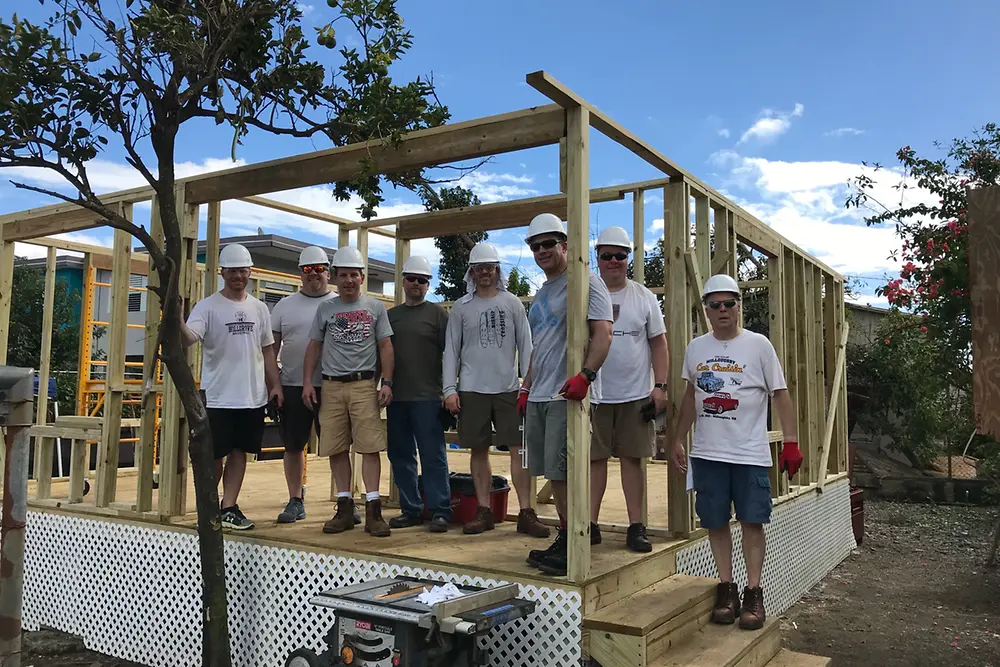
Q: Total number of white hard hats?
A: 8